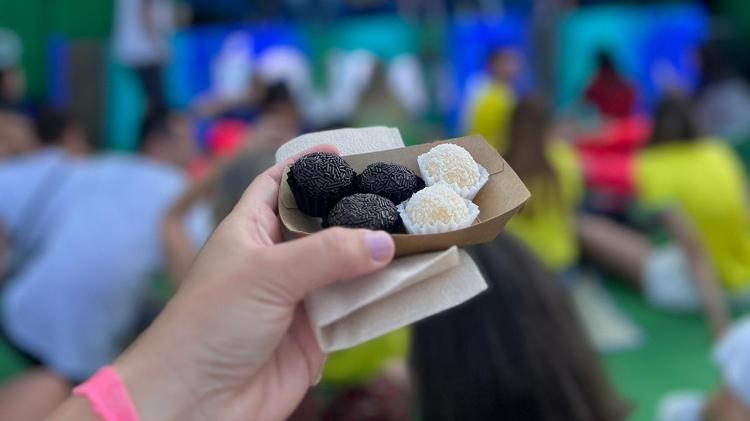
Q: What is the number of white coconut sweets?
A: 2